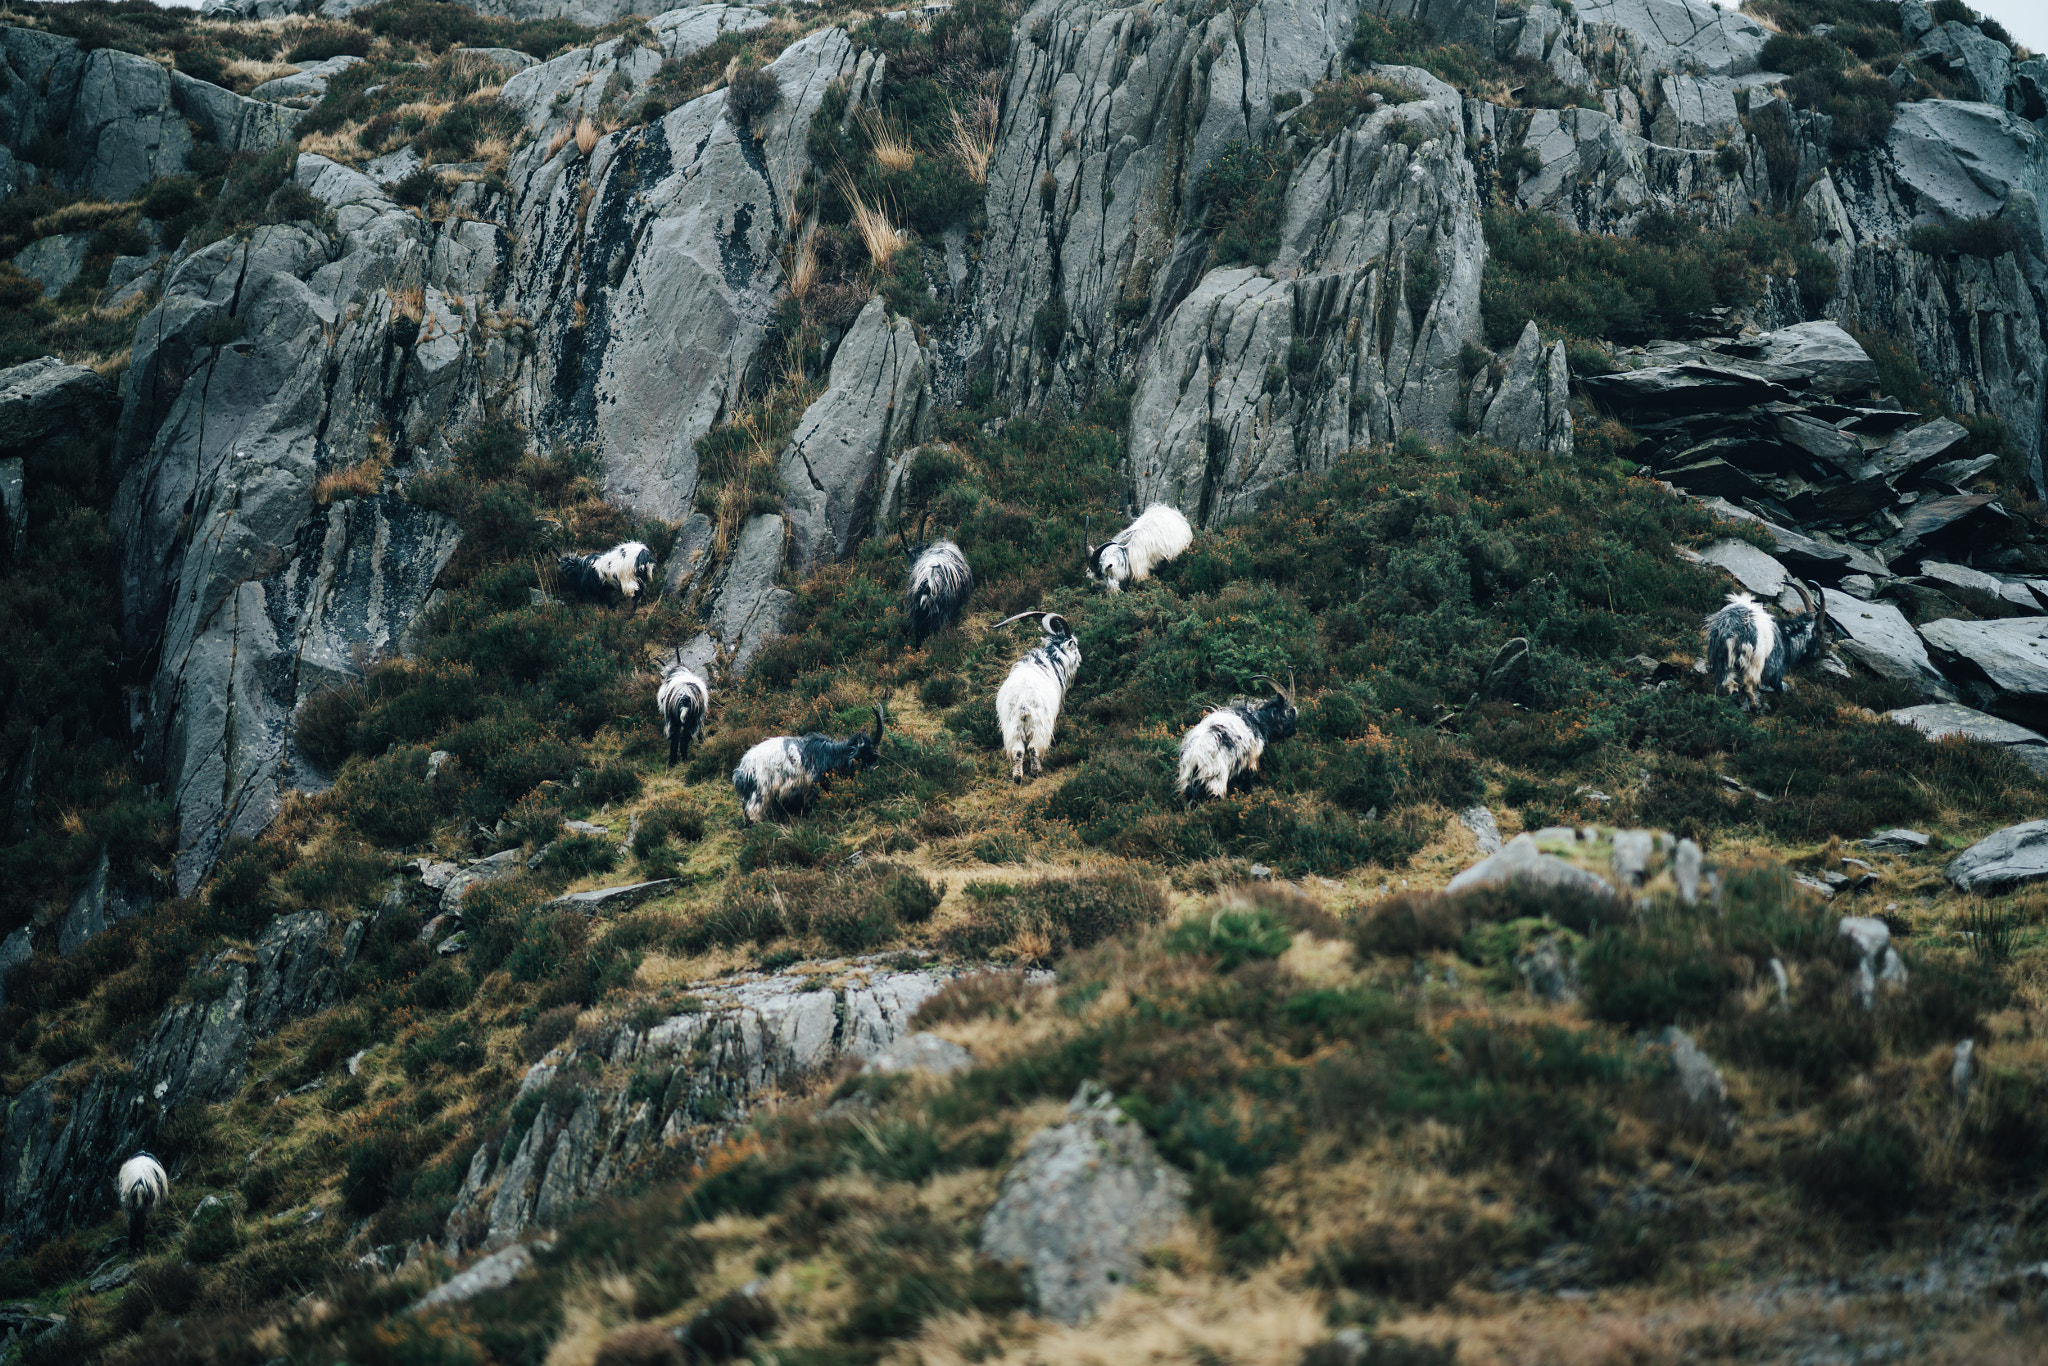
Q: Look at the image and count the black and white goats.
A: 9